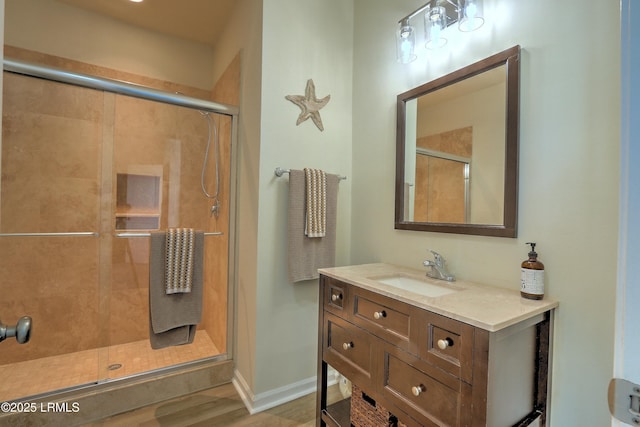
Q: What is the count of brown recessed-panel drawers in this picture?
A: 5